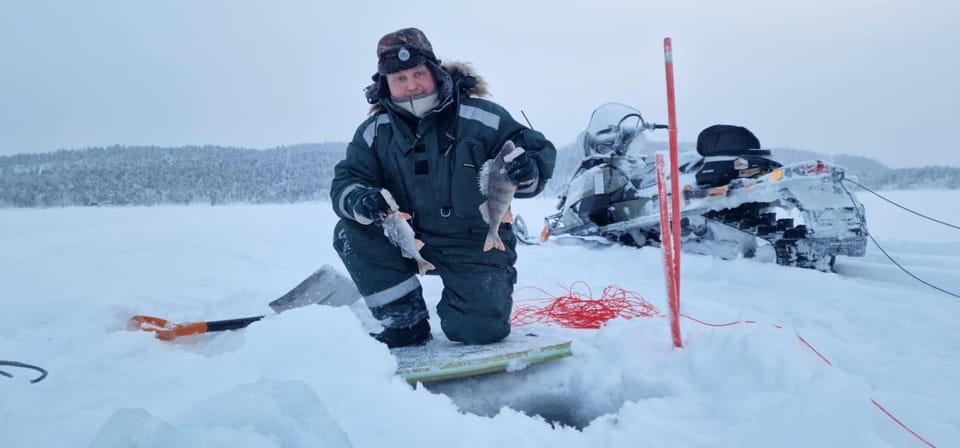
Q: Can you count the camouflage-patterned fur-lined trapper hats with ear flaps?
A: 1